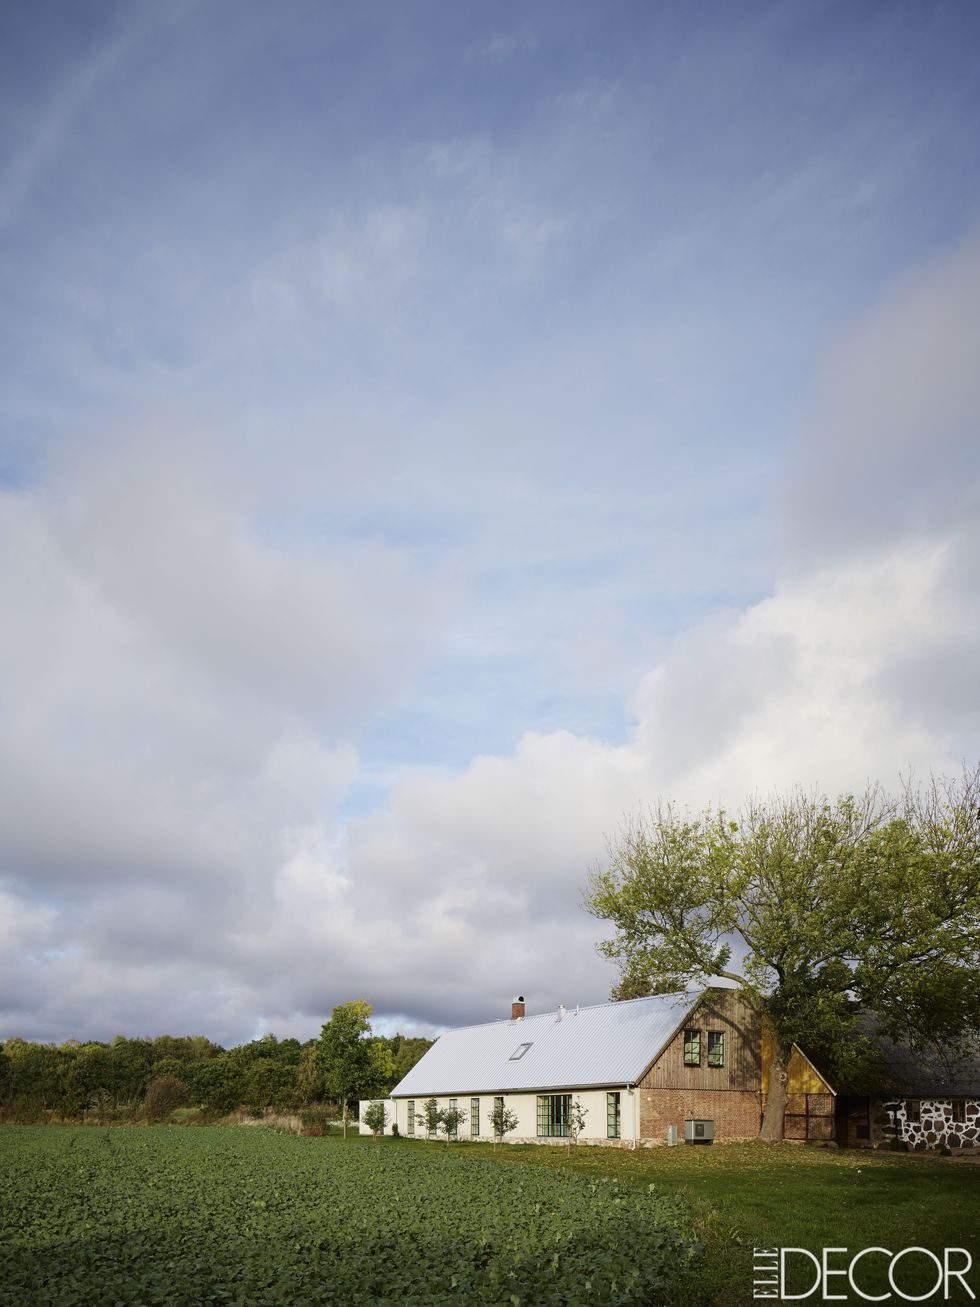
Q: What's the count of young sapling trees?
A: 5